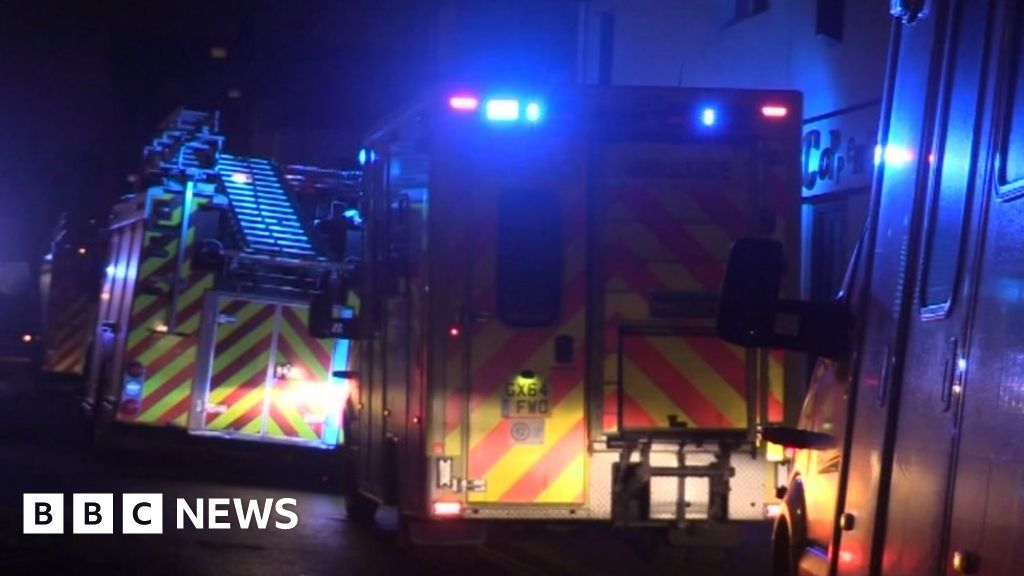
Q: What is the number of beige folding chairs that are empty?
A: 0